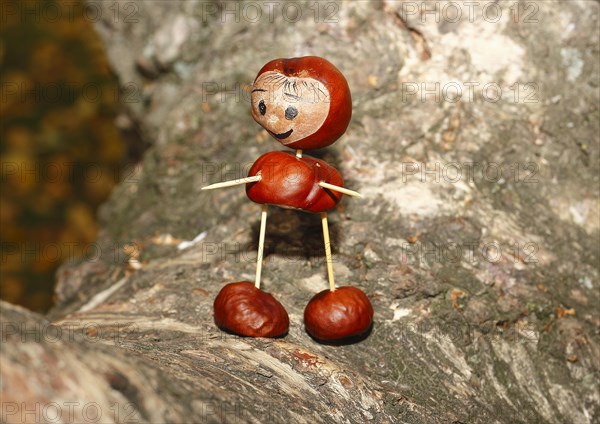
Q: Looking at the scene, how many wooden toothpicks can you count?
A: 5